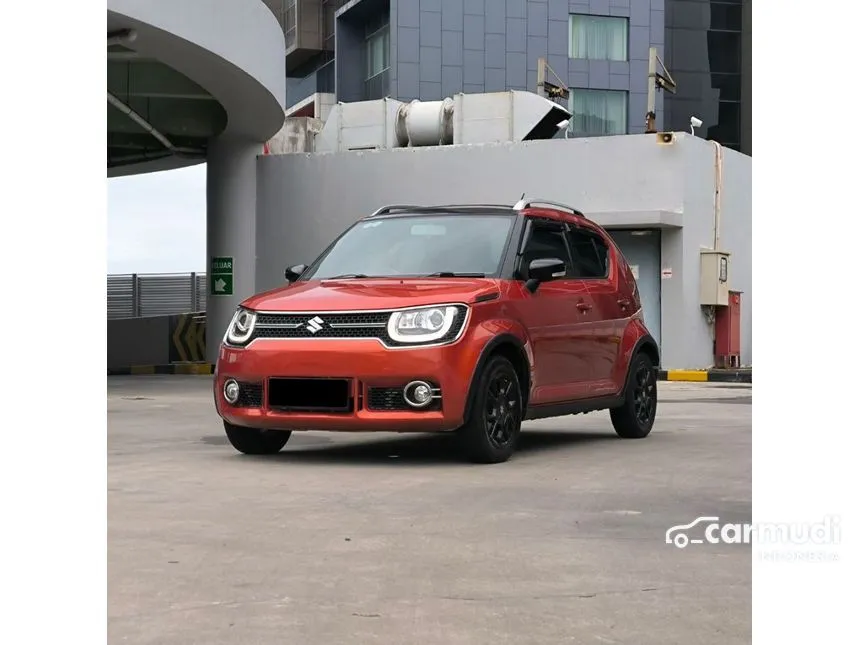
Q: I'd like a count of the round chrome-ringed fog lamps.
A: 2